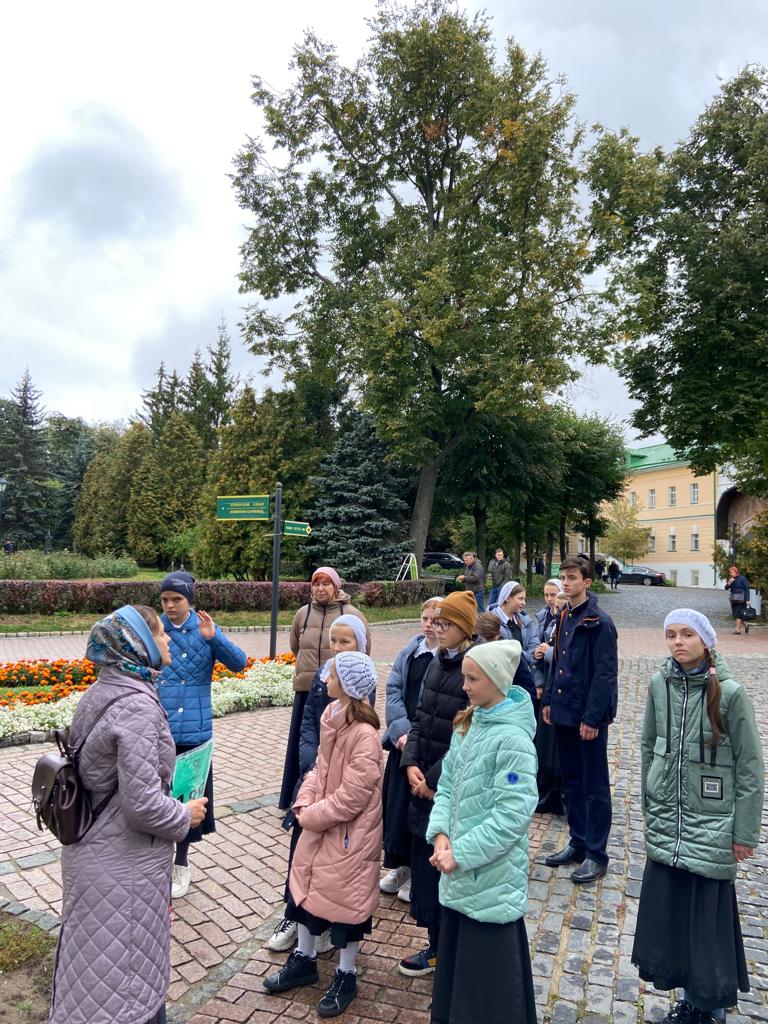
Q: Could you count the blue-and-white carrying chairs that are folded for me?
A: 0